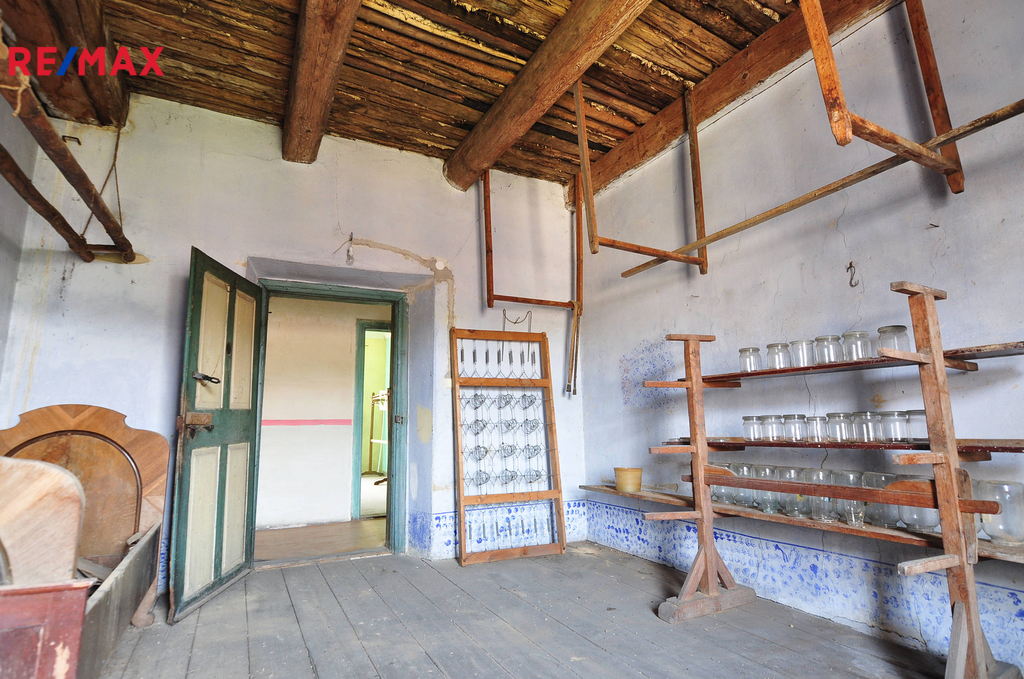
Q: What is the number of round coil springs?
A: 12